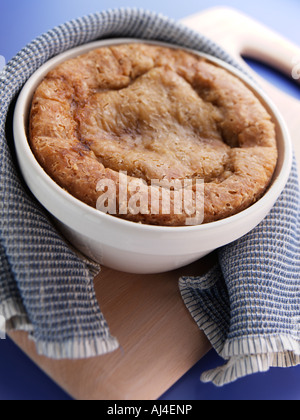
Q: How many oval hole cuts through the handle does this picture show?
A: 1